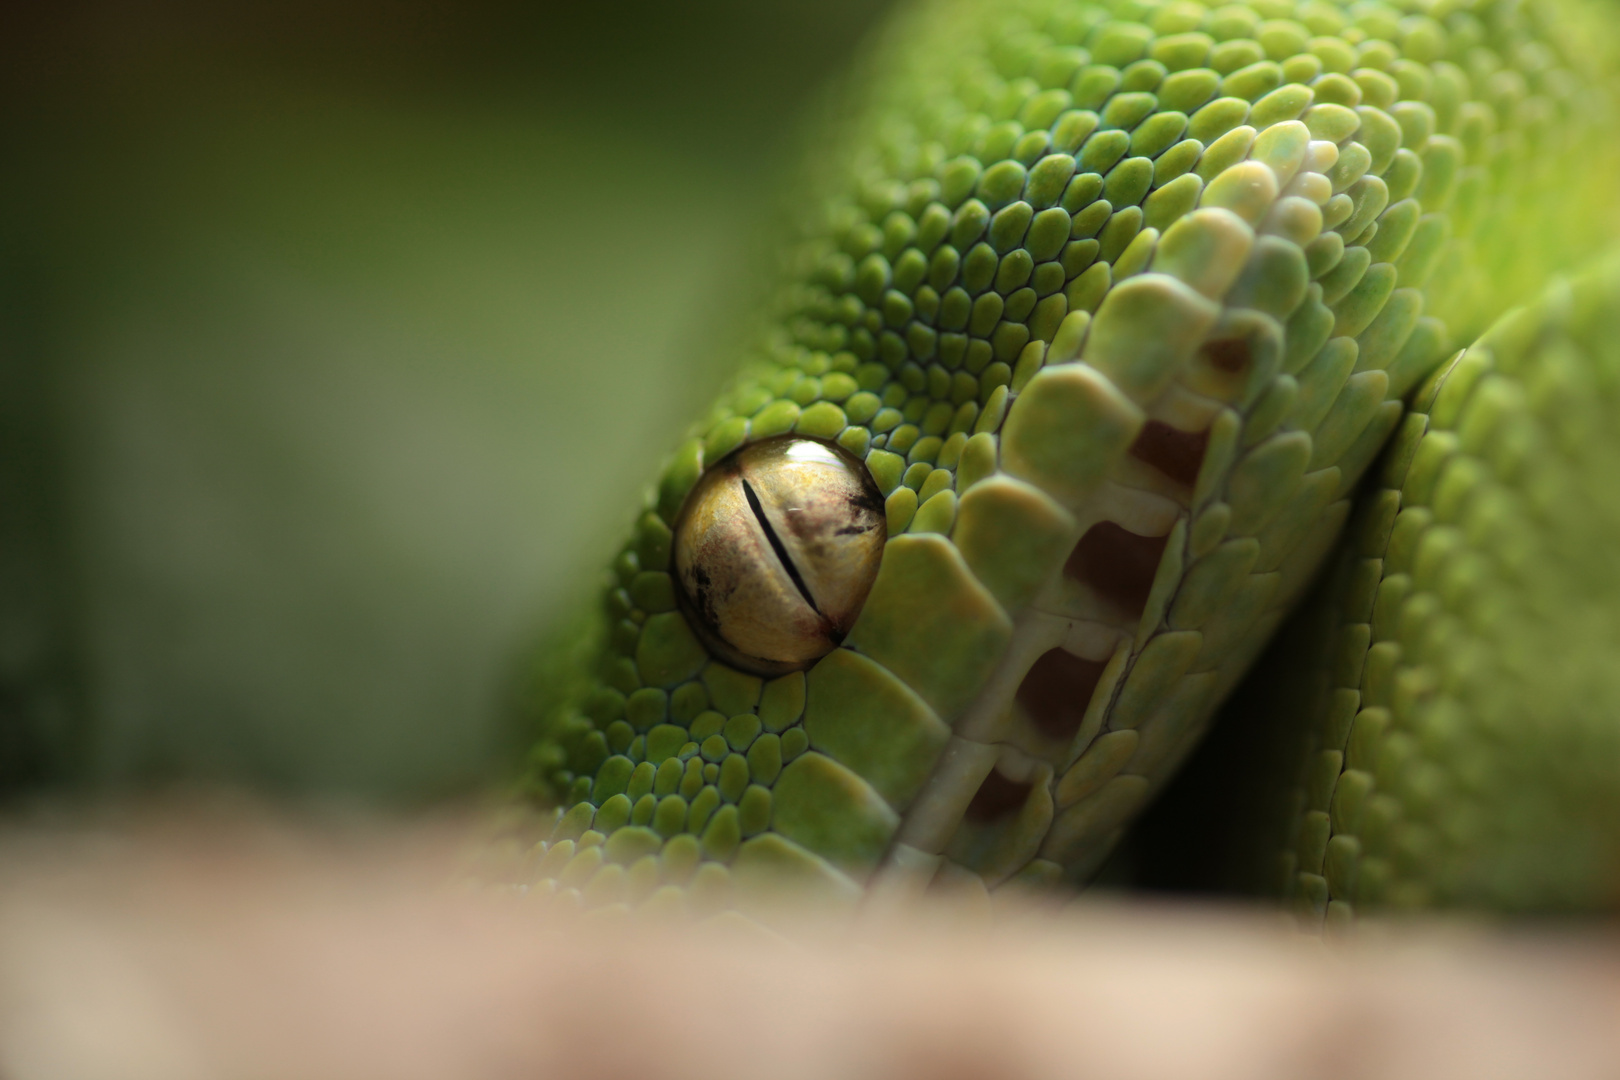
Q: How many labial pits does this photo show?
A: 5